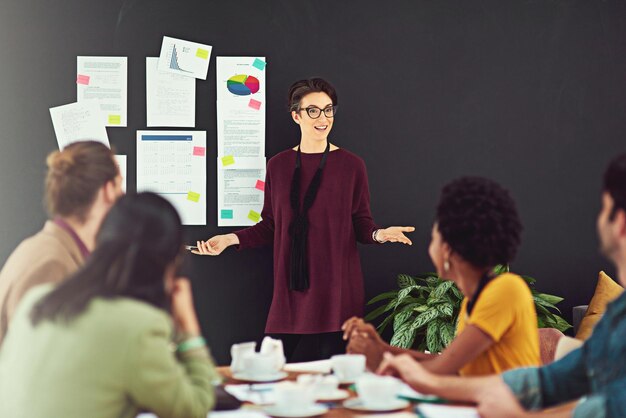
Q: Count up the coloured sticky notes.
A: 11